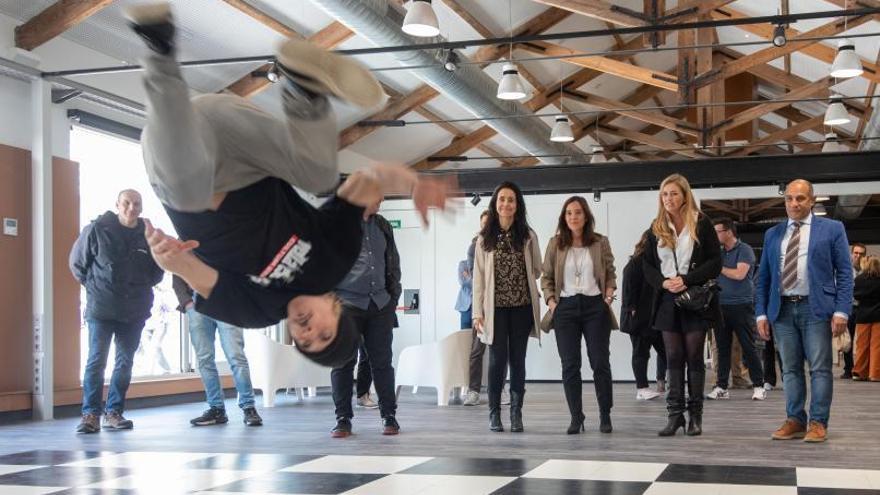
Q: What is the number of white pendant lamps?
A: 7